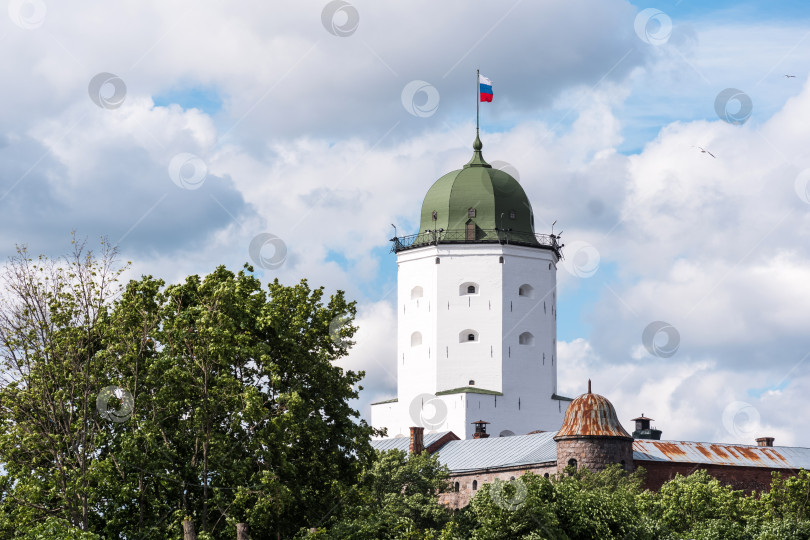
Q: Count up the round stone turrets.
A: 1